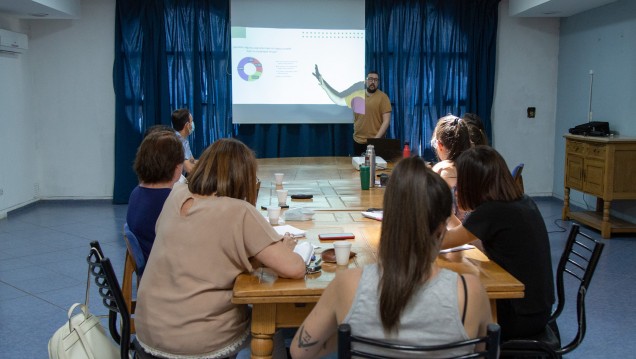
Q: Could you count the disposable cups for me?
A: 4